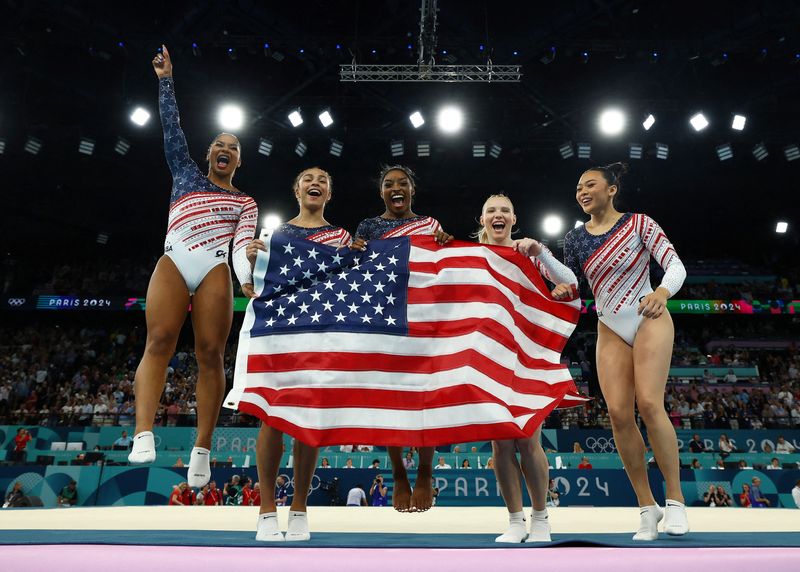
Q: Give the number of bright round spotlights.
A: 5